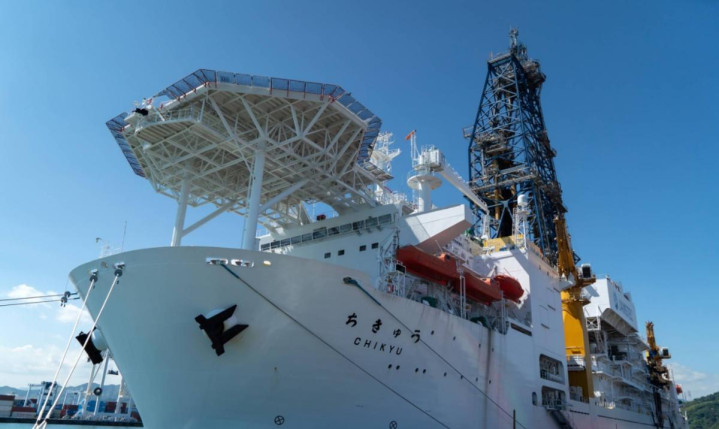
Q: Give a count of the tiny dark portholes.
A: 12